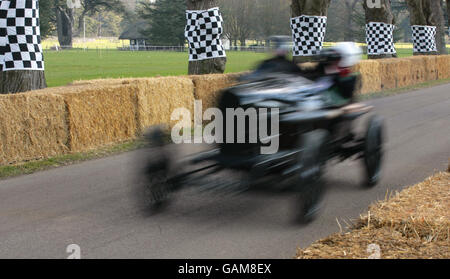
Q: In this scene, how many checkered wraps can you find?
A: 5